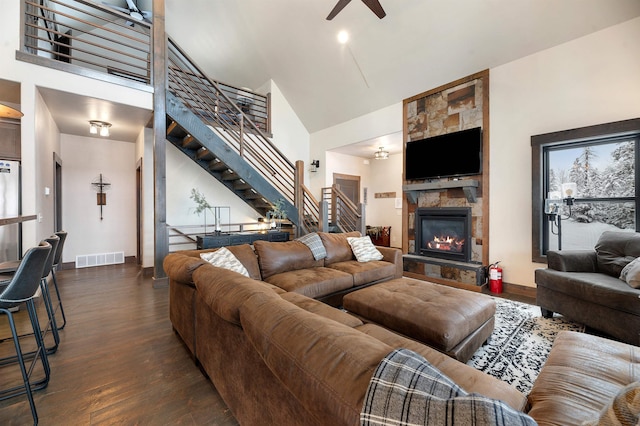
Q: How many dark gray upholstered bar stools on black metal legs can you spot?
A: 3